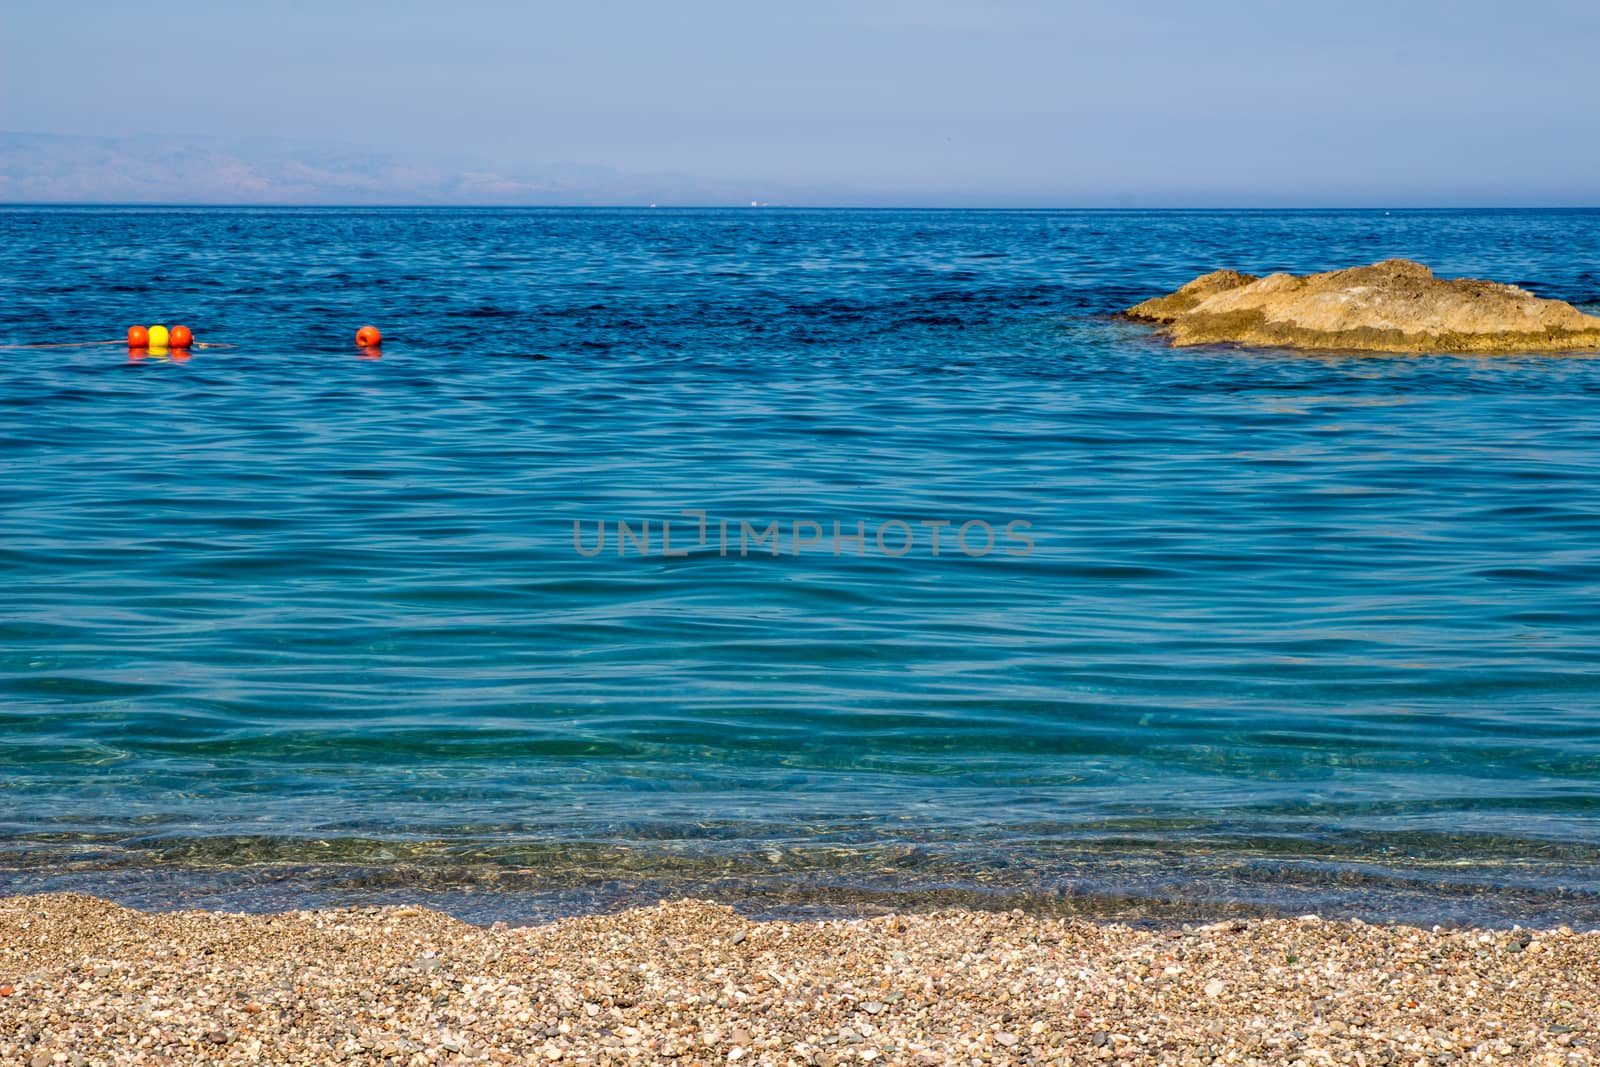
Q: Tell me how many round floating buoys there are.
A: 4